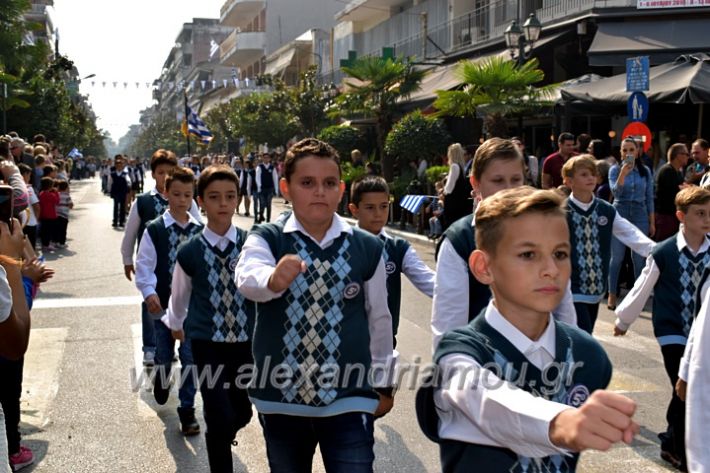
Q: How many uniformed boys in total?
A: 9